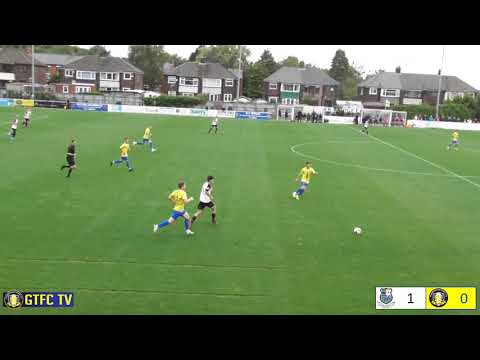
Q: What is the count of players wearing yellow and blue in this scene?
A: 5